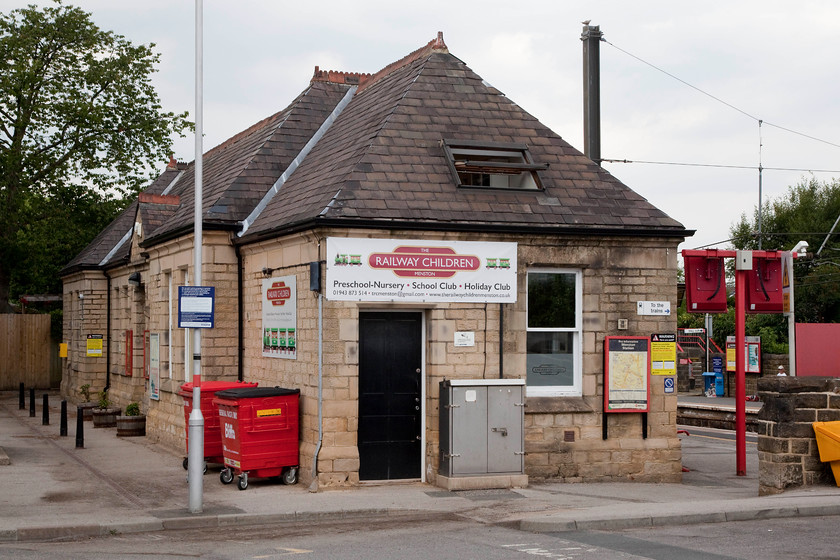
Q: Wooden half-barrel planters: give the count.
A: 3